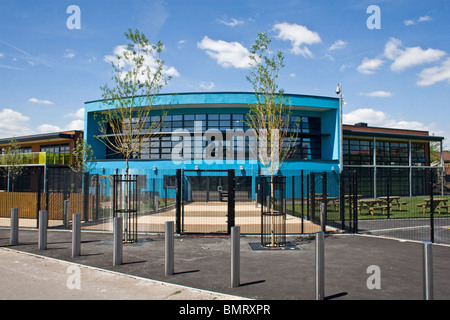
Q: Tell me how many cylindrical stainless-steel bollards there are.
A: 8